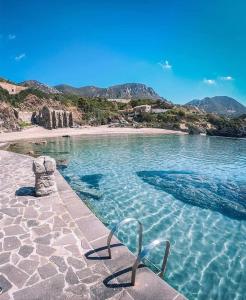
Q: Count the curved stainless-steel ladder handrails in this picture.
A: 2